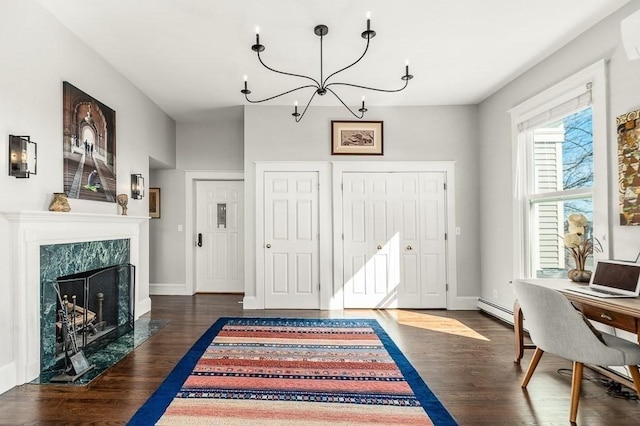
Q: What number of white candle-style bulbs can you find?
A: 6